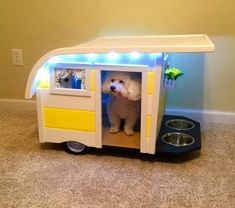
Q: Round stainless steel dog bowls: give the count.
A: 2